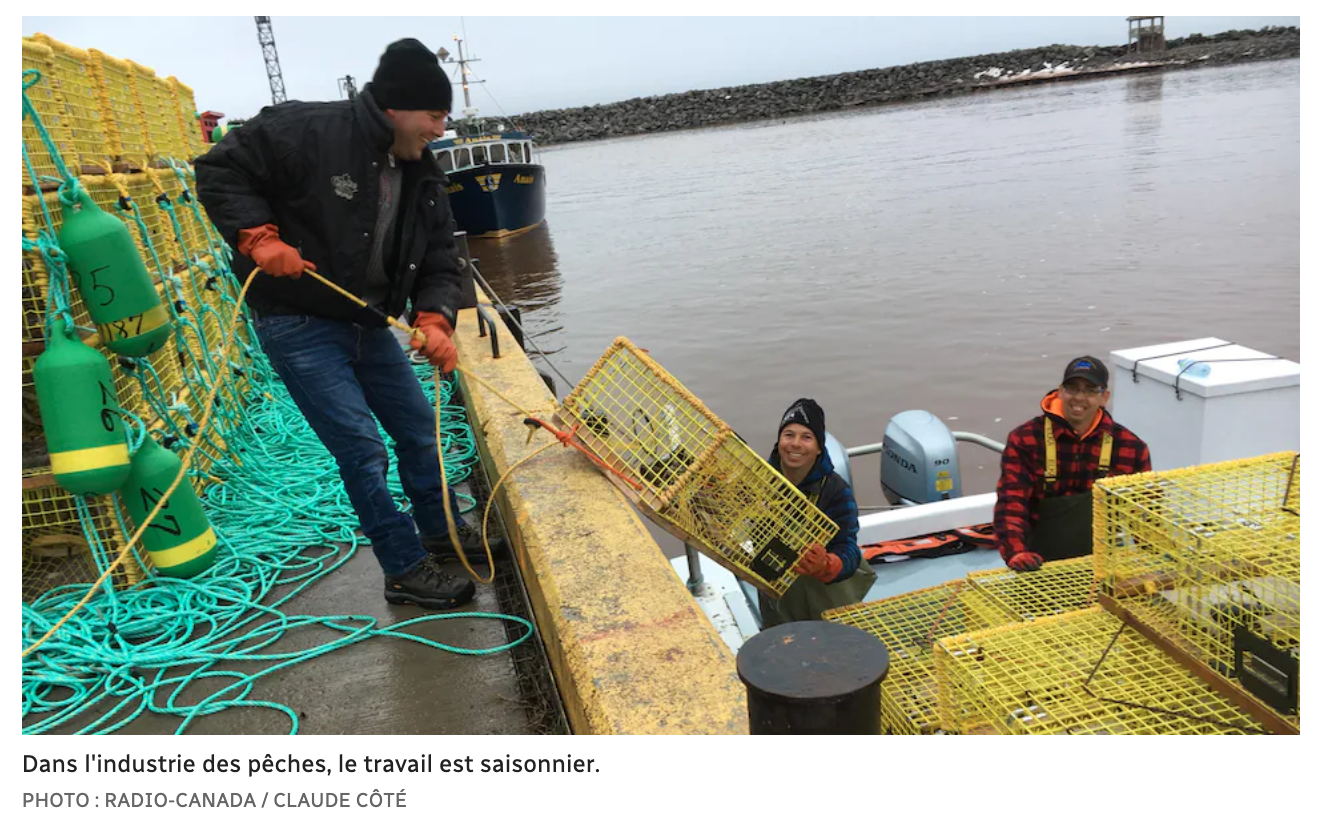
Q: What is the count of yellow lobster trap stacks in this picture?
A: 2